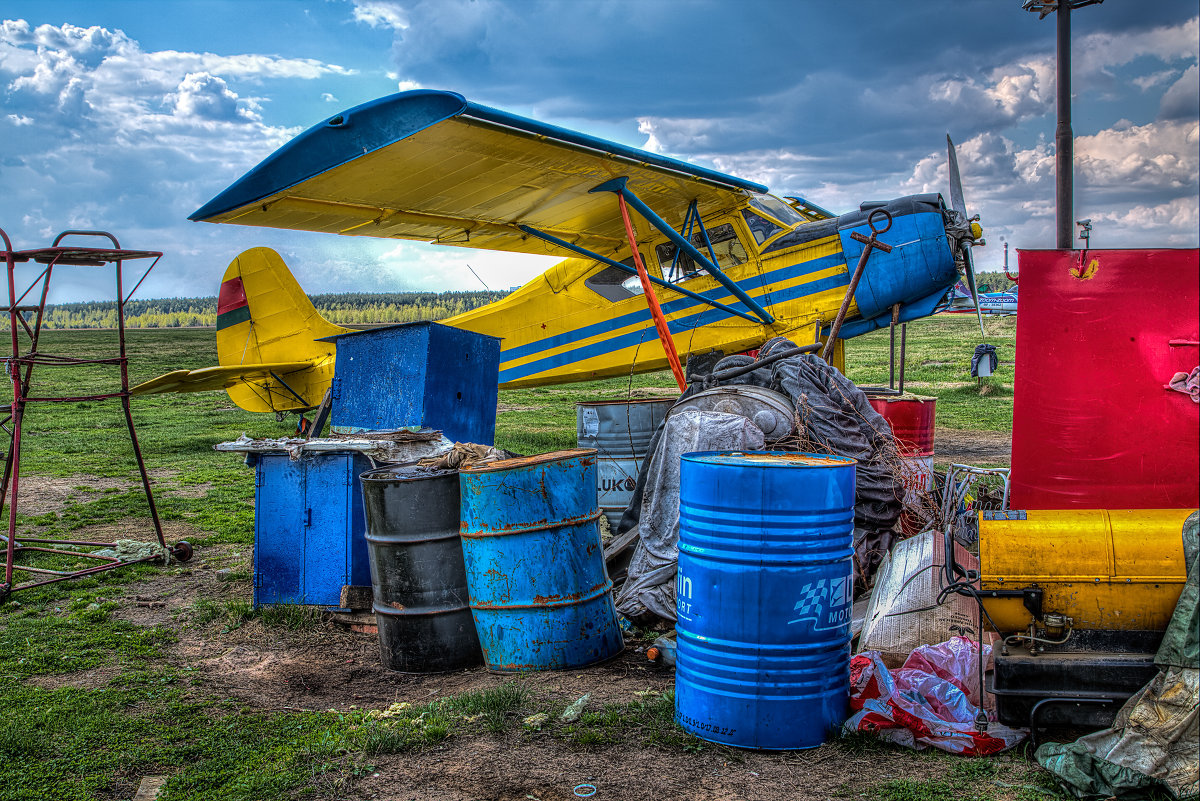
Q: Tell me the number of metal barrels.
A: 5